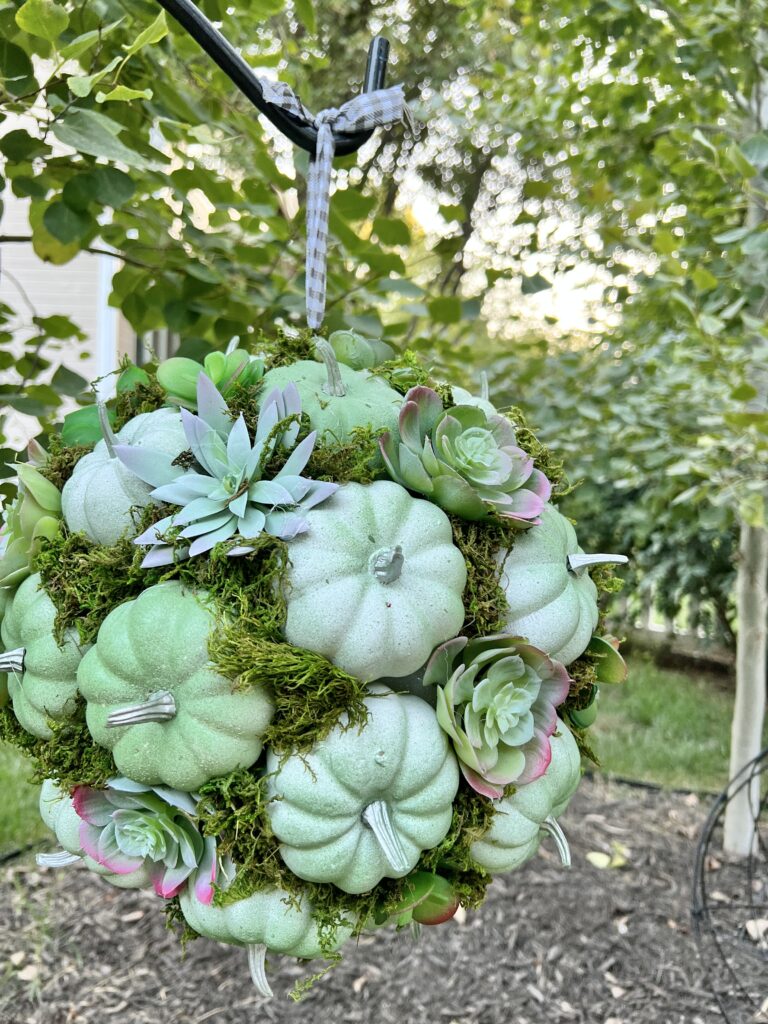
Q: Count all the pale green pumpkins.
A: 11